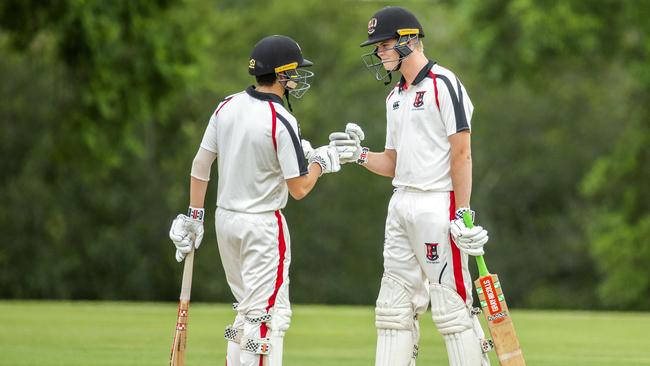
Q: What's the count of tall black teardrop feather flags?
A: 0